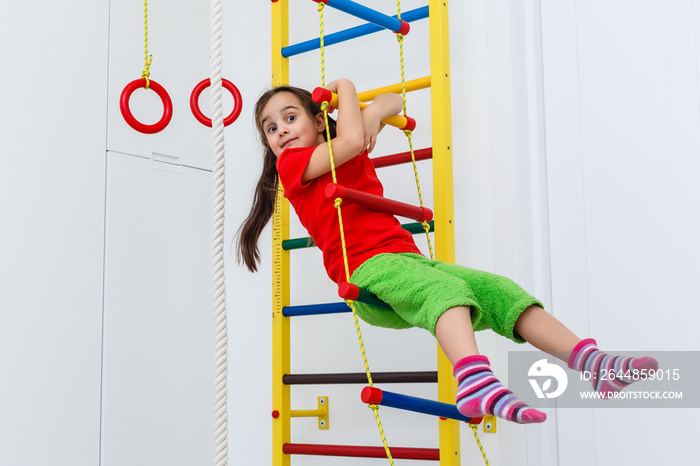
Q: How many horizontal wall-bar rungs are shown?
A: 7